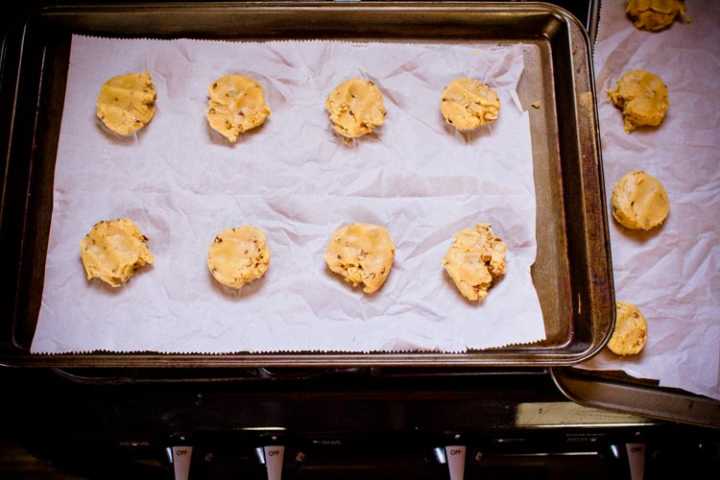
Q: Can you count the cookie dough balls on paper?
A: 12